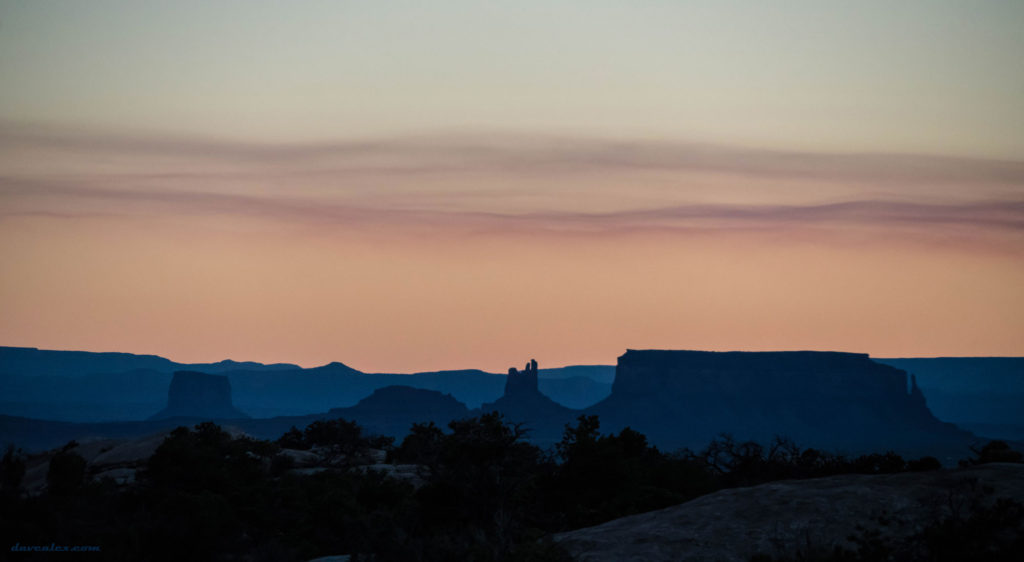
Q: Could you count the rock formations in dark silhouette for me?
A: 4